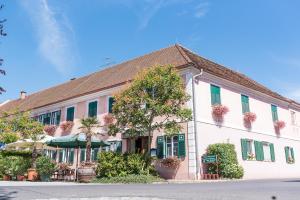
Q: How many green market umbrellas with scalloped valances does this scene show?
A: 1